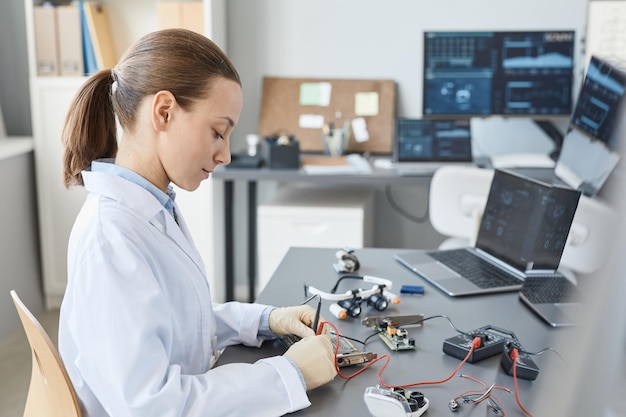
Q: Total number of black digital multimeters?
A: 2